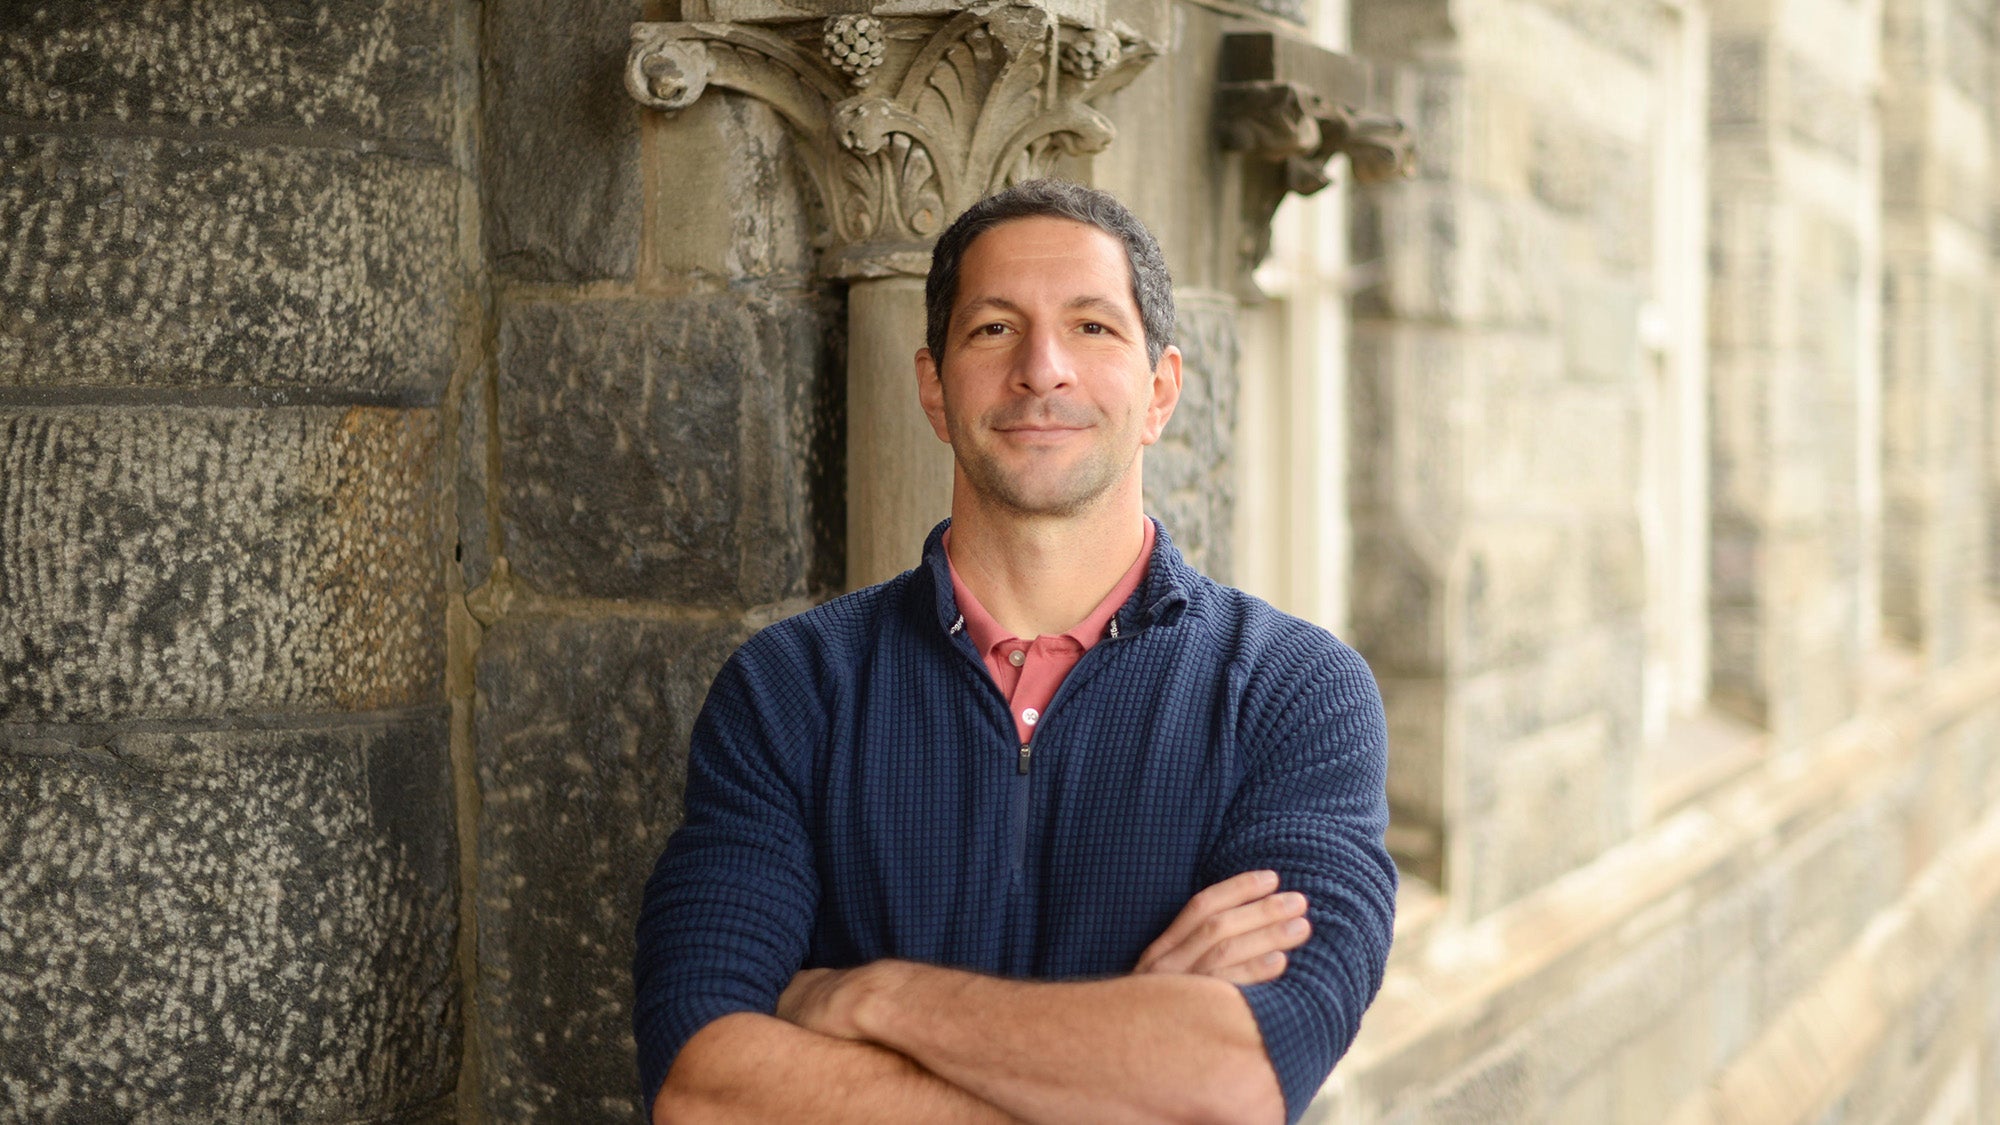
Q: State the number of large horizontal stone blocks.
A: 4